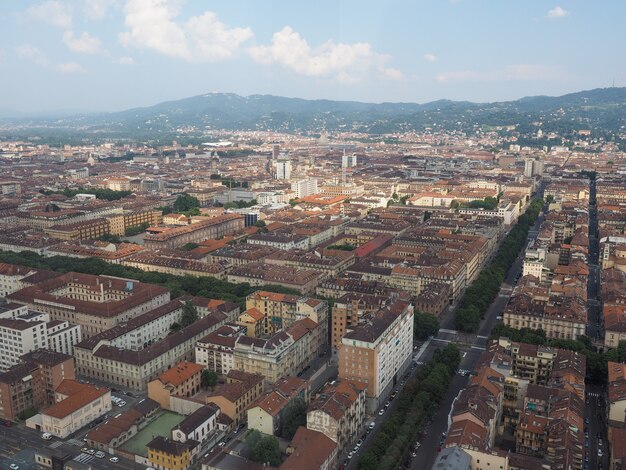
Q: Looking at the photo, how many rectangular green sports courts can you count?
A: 1